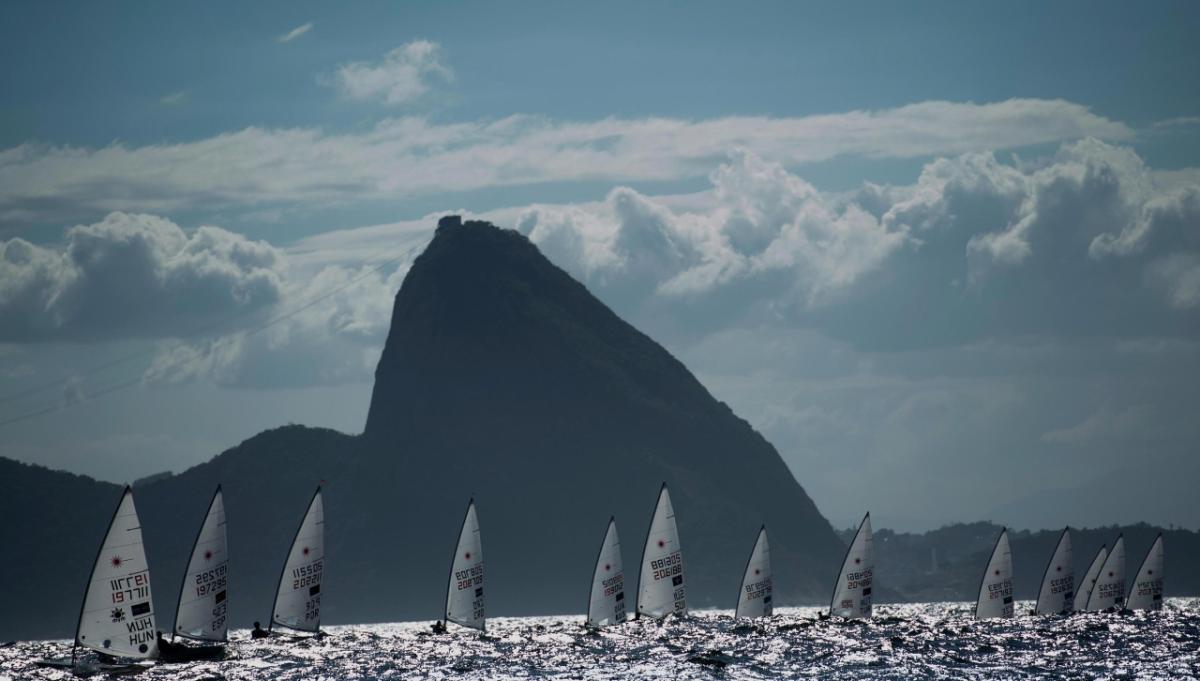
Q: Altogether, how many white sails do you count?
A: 13